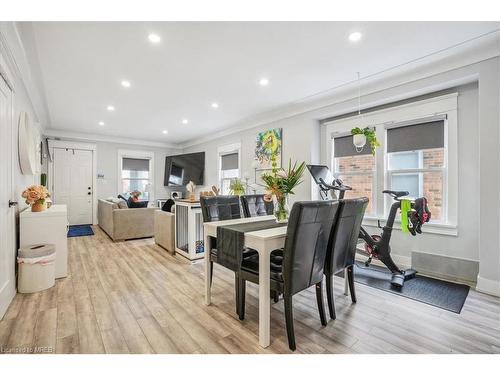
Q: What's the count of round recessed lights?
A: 9